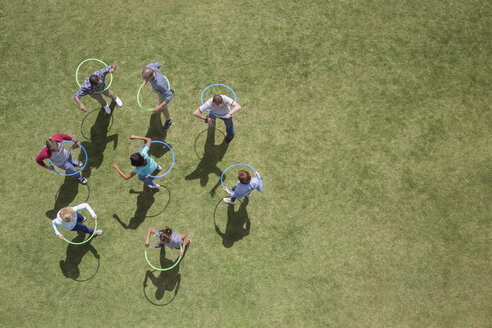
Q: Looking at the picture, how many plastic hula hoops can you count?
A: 8